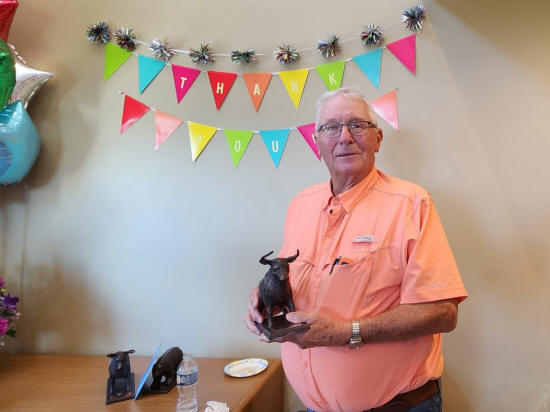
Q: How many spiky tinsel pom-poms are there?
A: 9